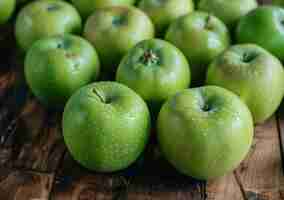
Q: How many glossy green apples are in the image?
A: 13